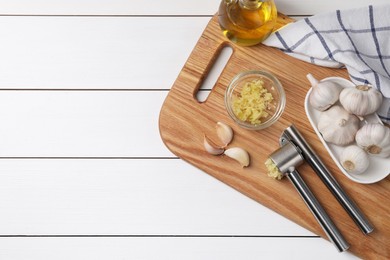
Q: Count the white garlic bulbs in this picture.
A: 5